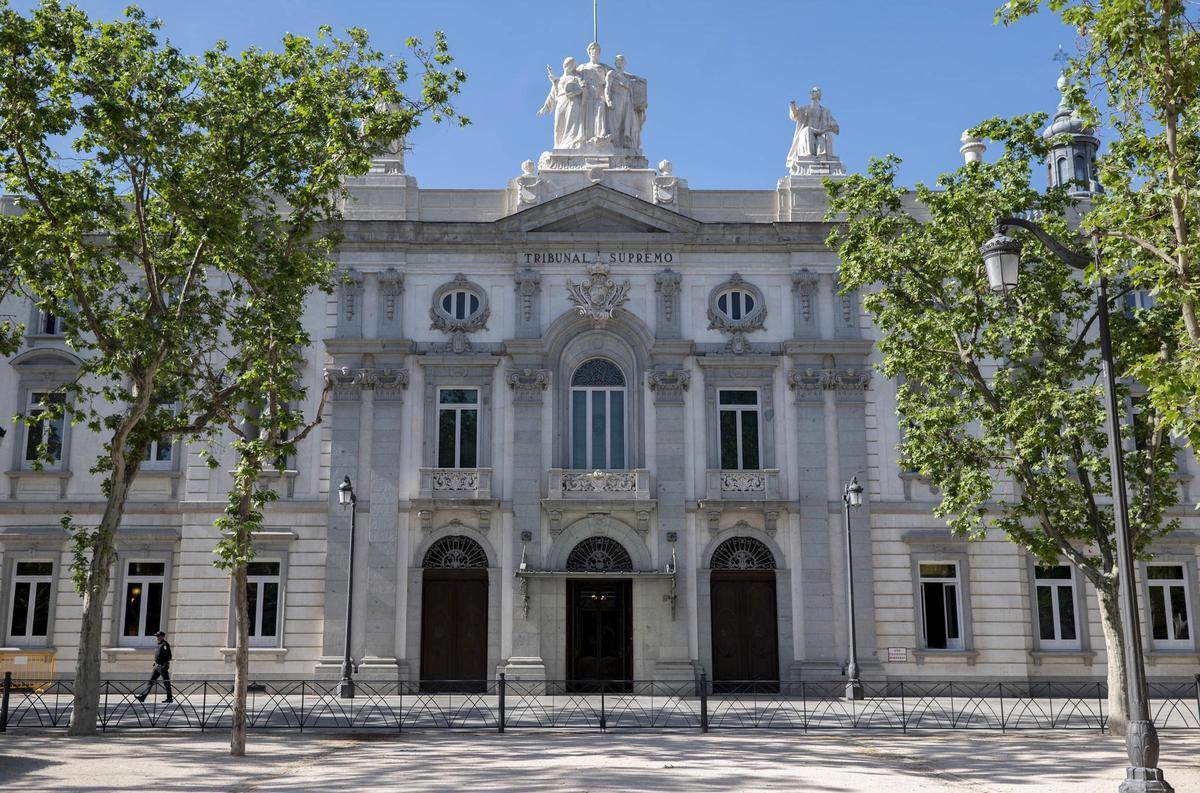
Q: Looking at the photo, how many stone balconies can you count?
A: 3